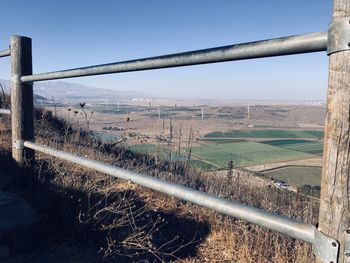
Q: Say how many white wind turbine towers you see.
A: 6